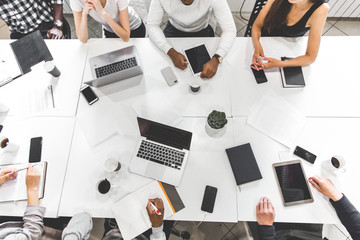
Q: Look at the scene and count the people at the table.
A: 7